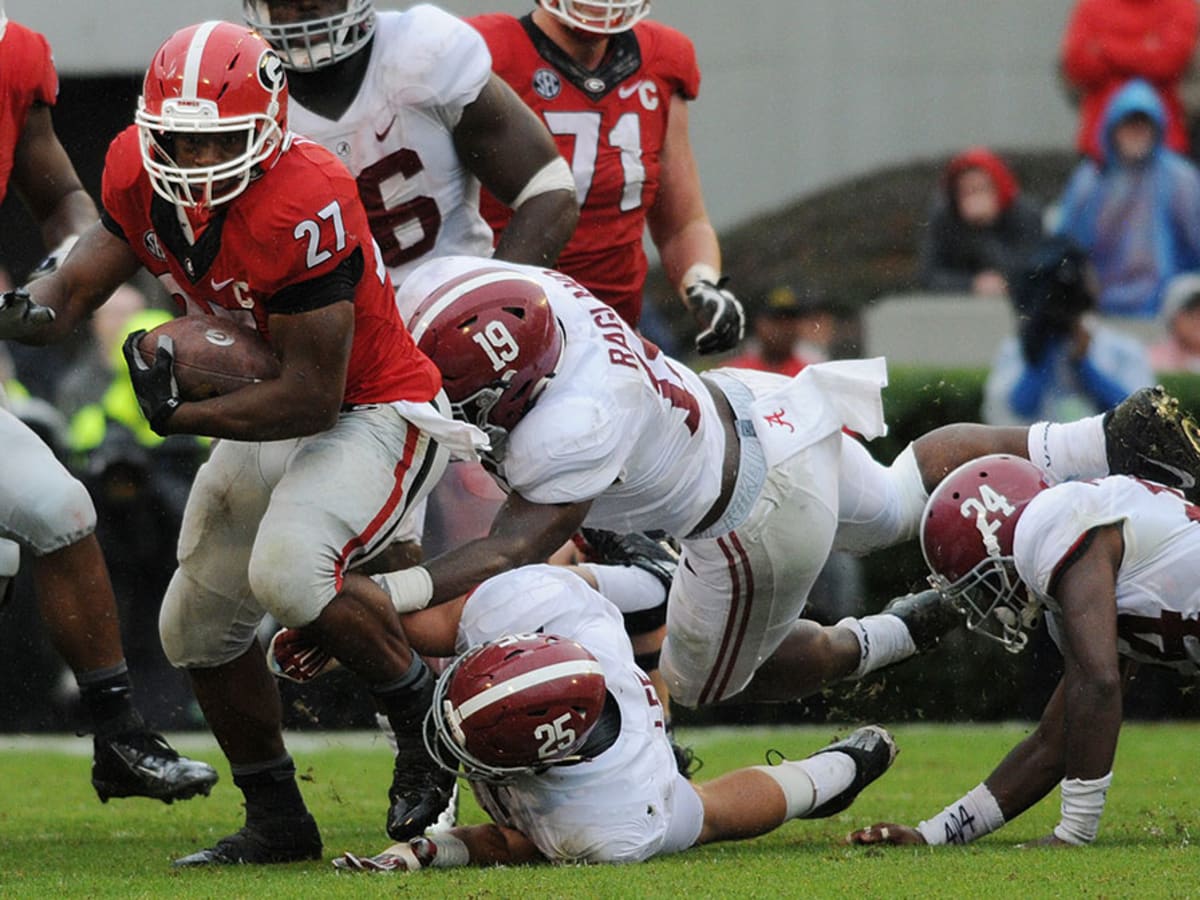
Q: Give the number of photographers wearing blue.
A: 1